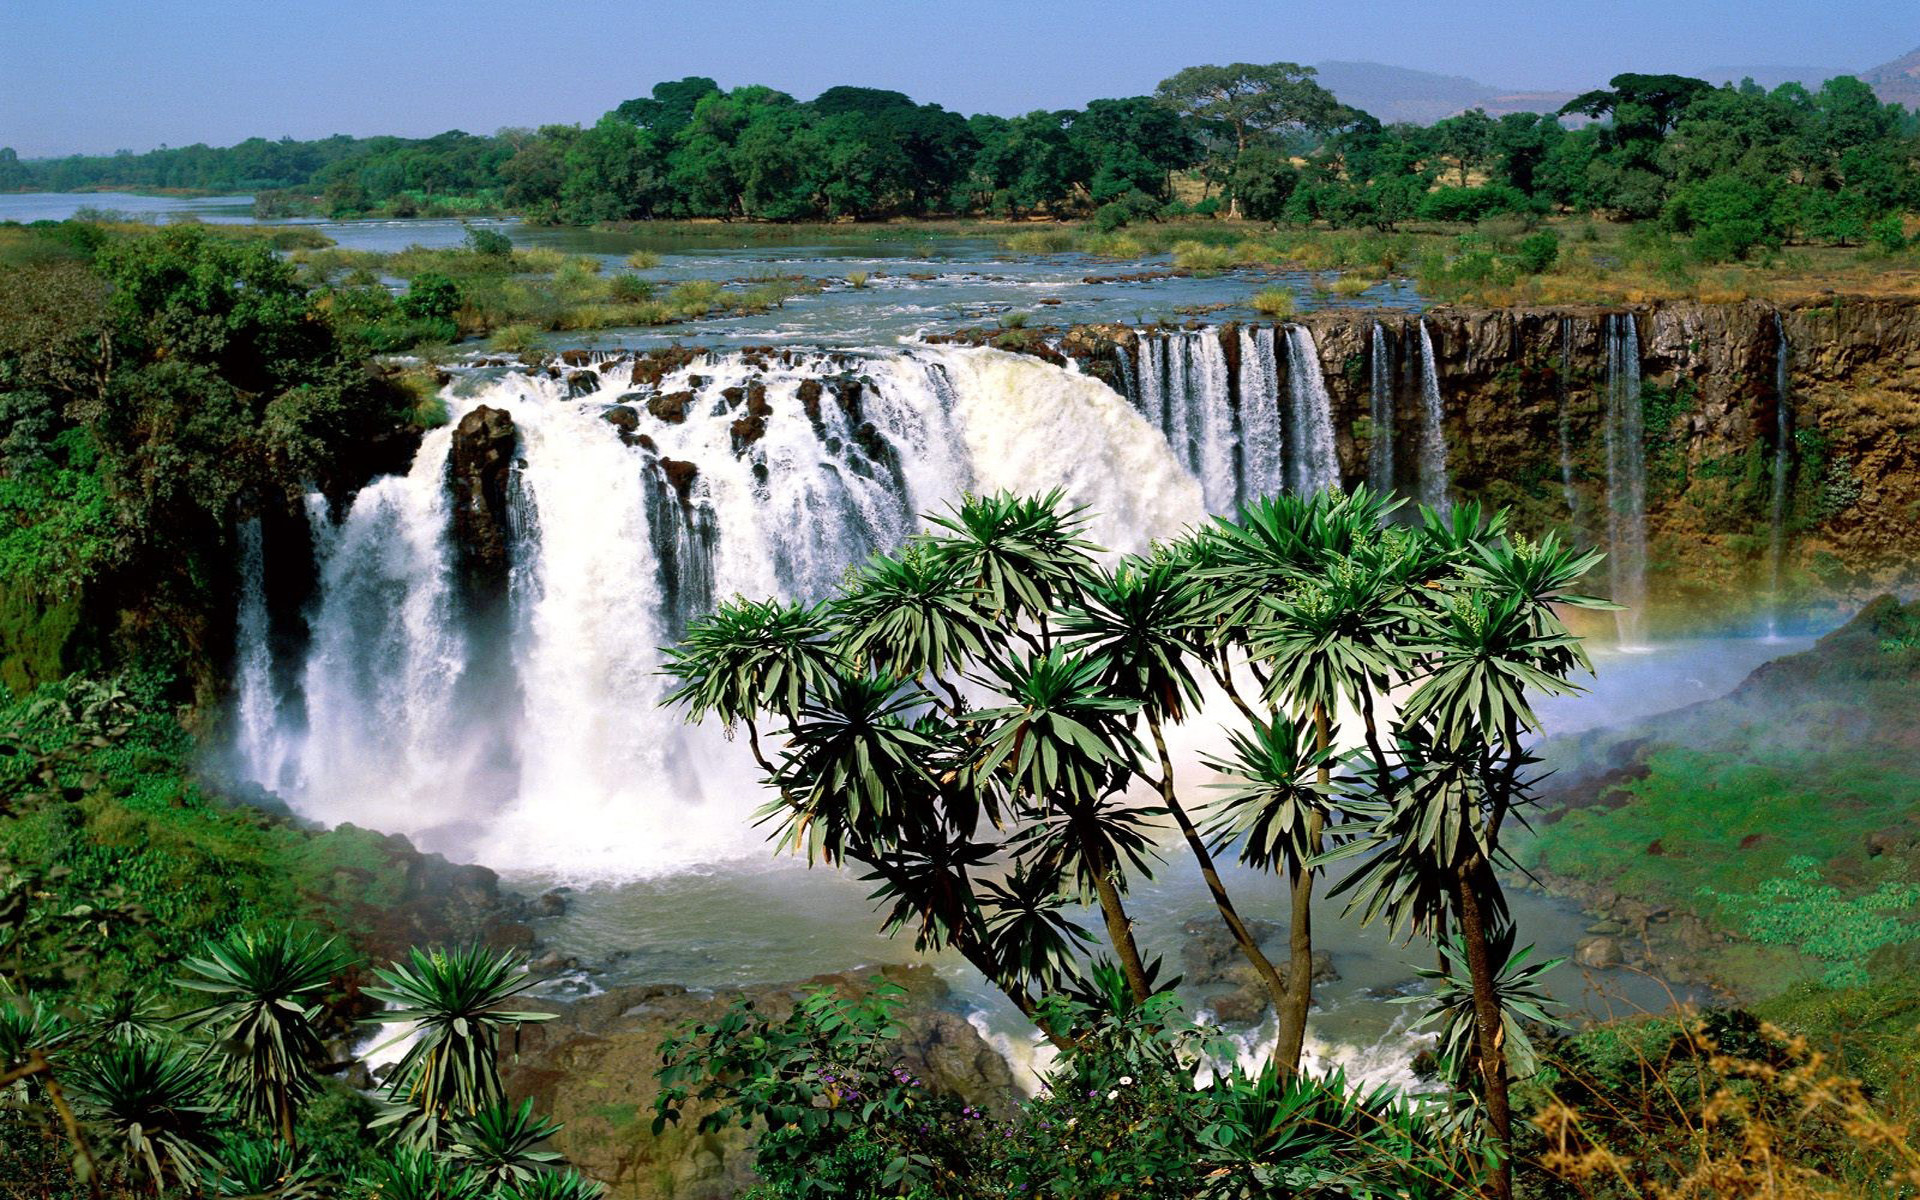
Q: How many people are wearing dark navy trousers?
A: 0